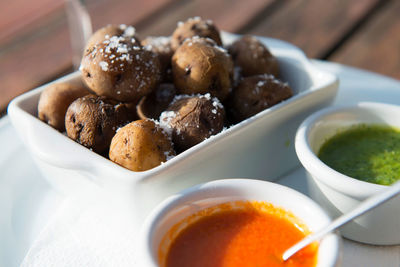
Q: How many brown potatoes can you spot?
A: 12